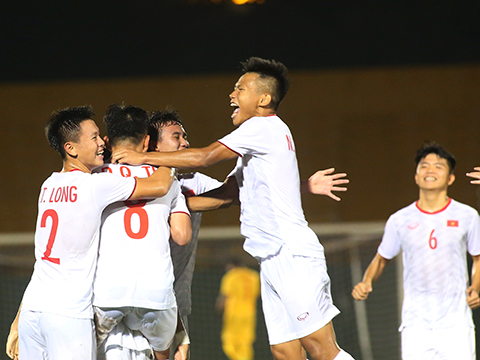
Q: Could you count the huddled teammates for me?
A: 4